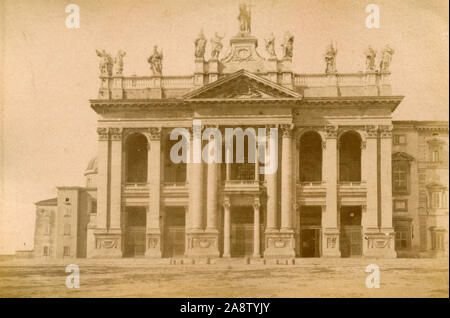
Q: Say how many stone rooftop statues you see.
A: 11